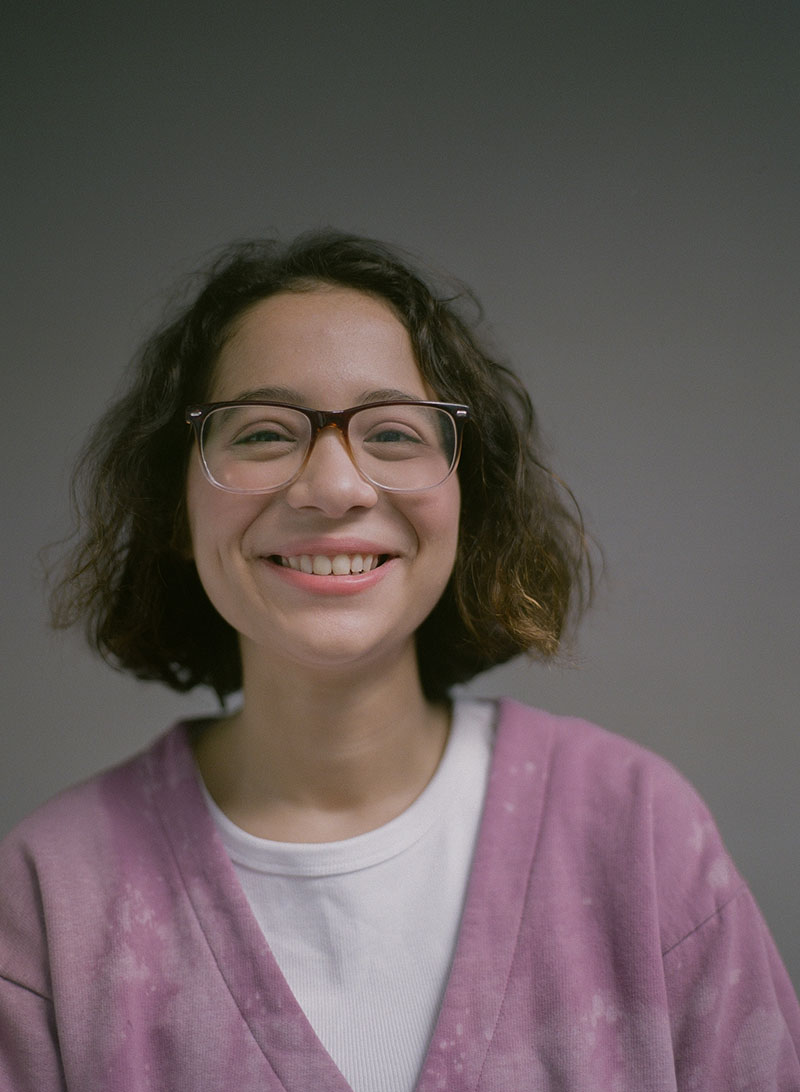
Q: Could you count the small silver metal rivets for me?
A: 2